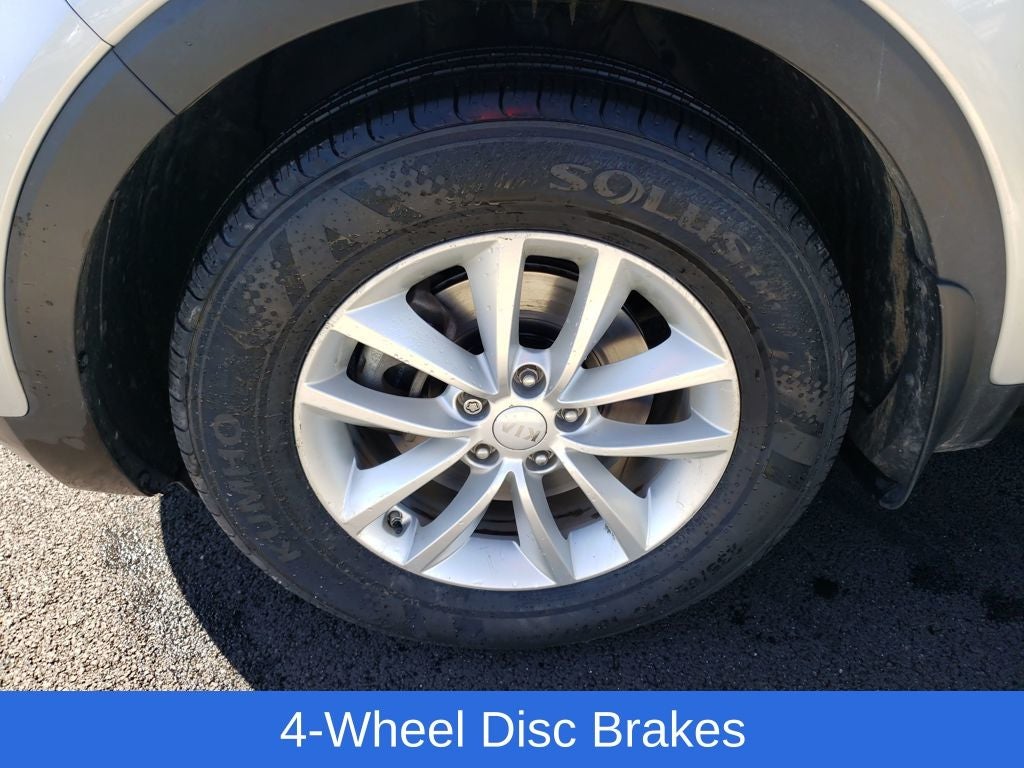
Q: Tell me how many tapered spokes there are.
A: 10